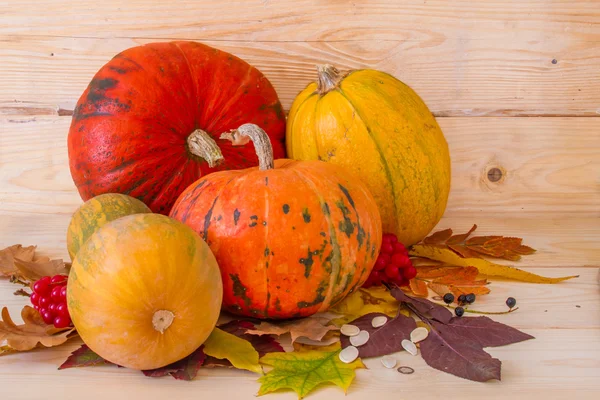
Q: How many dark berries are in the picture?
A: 5